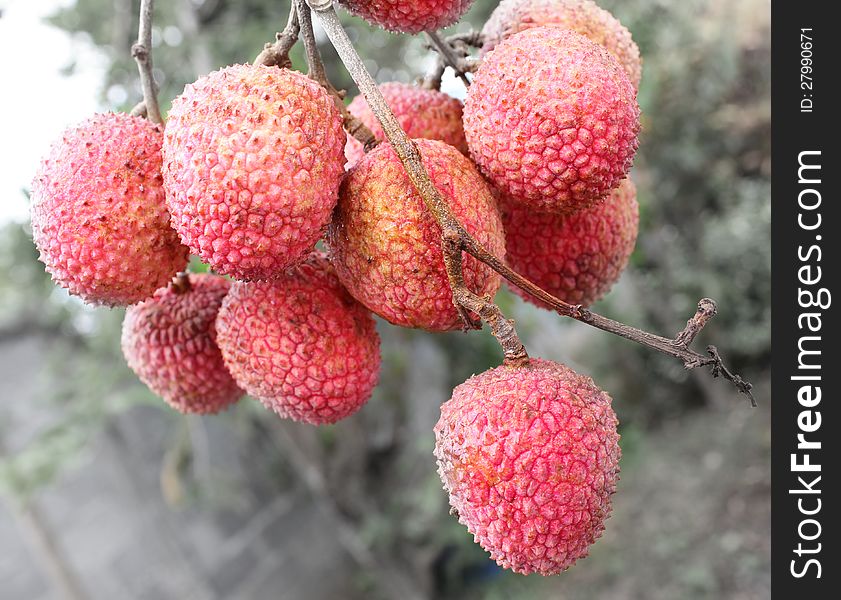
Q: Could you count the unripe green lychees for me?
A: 0